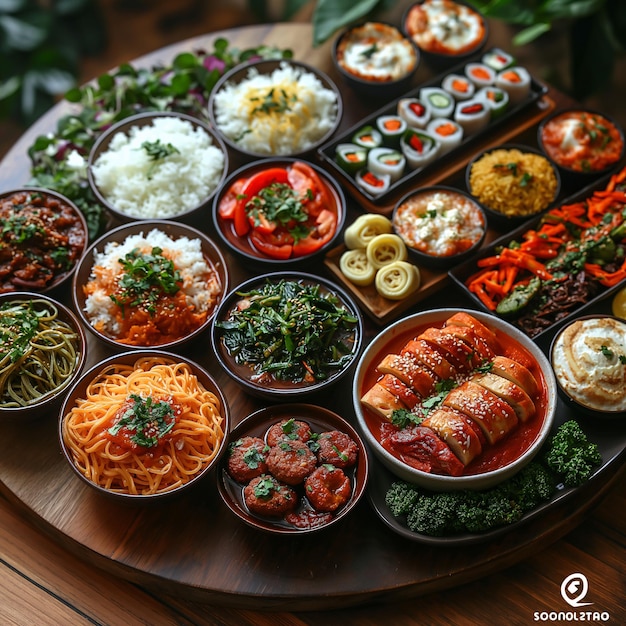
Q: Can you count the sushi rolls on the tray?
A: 15